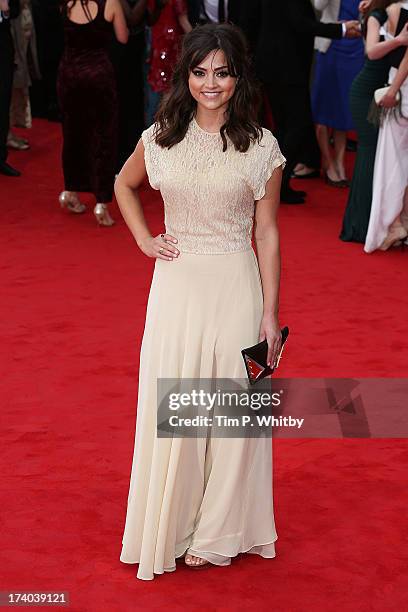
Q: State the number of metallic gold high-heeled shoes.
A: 2